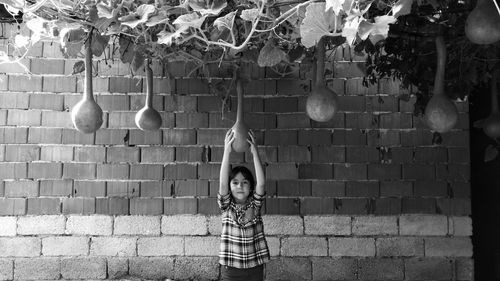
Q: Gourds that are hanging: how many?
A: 7